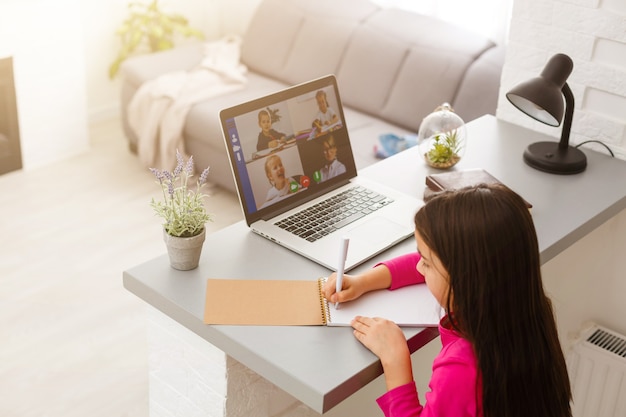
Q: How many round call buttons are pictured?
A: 3